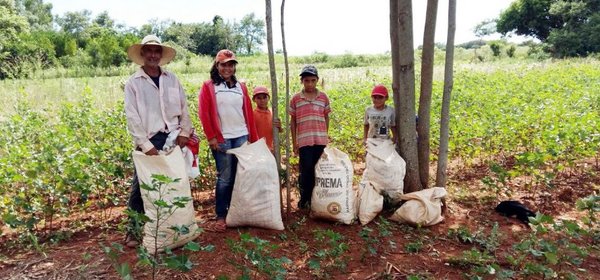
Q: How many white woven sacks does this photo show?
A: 6